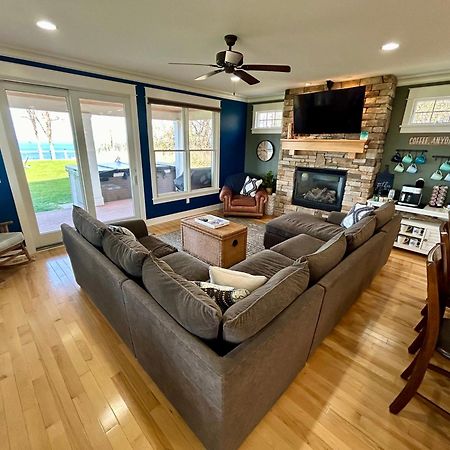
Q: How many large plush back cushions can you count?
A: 7